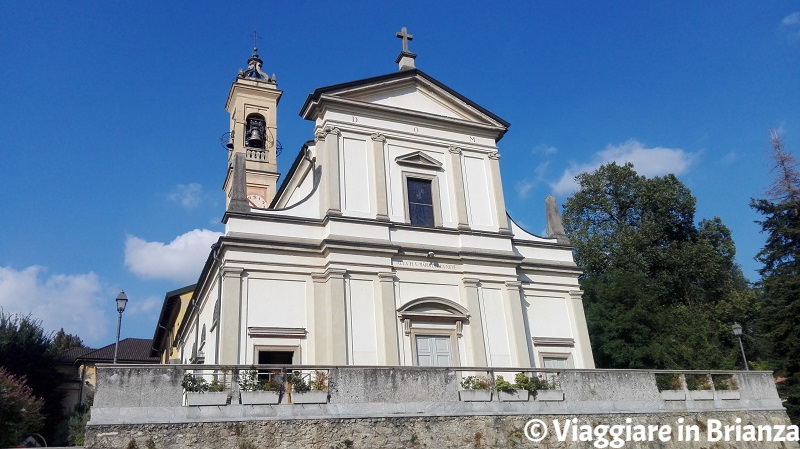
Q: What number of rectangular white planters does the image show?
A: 9